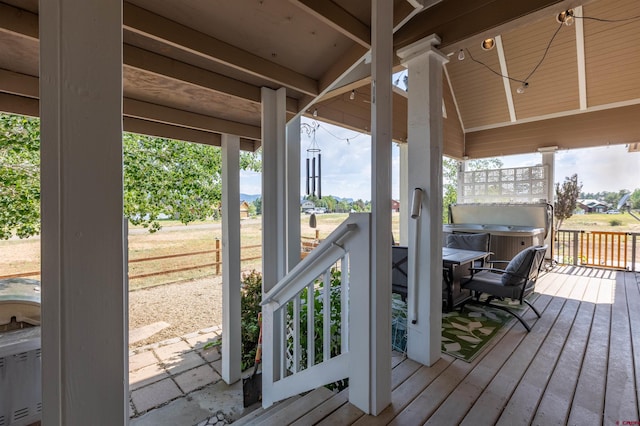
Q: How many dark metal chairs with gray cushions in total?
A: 3